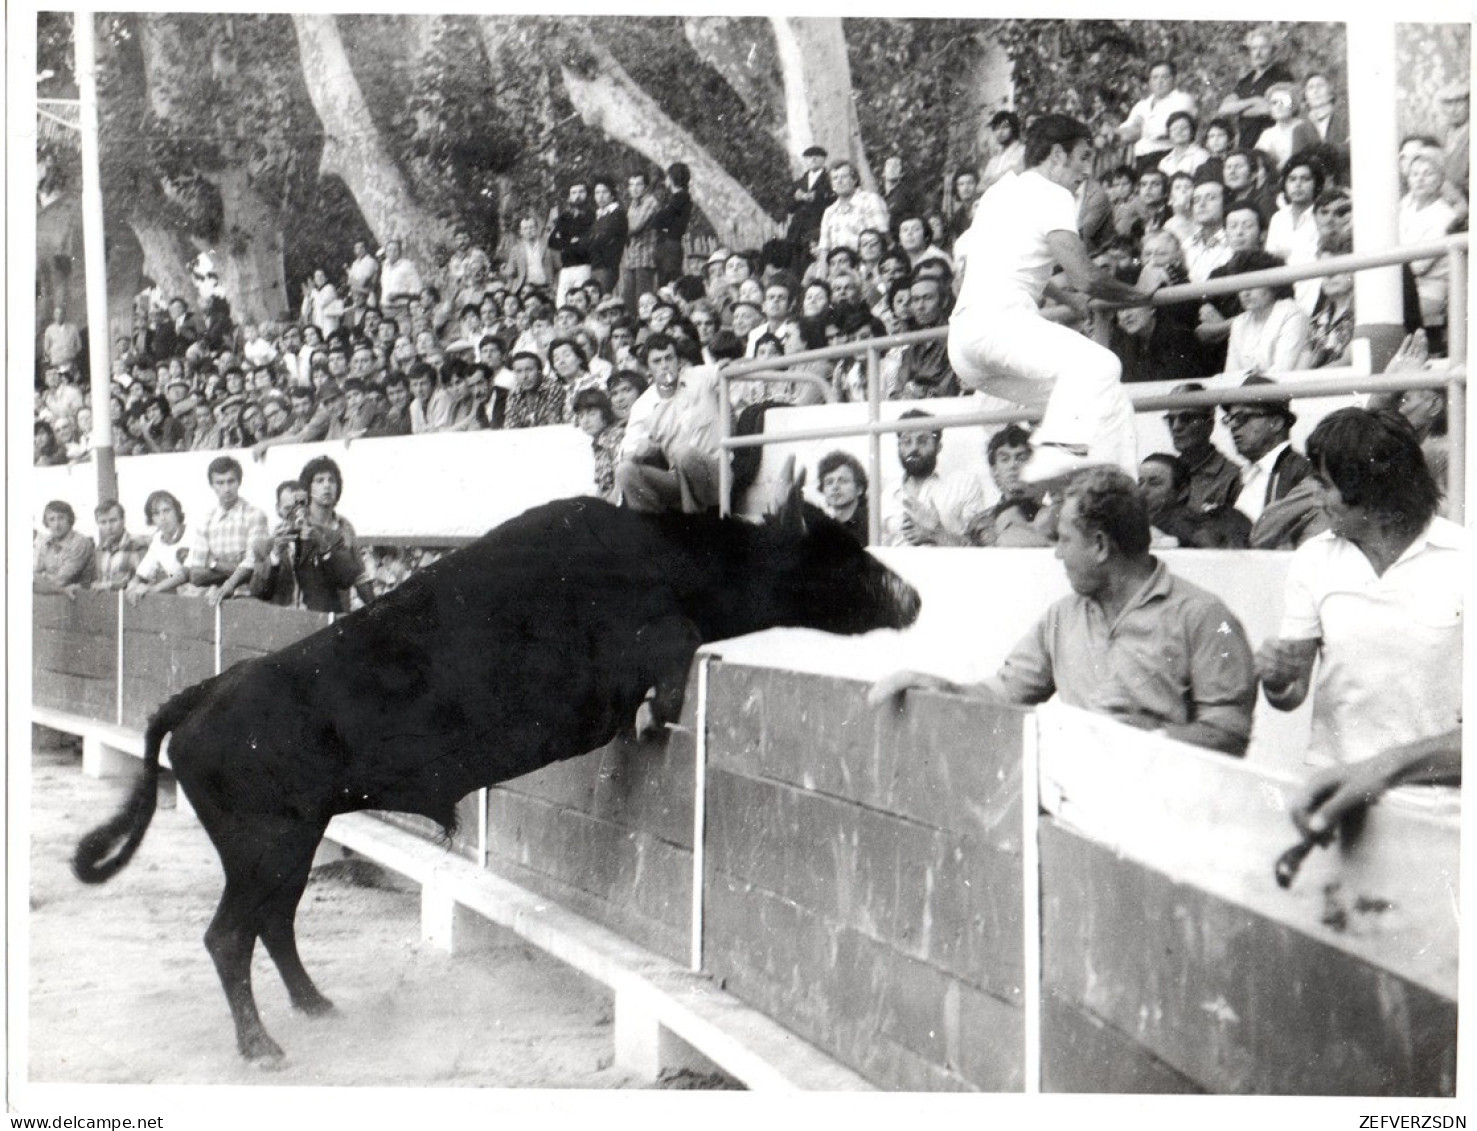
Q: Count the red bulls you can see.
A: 0